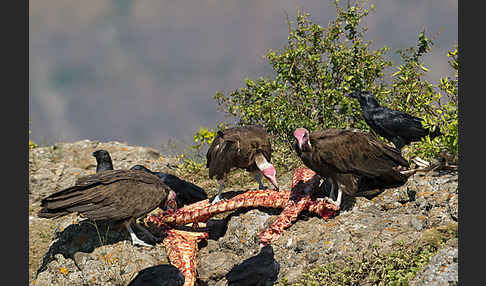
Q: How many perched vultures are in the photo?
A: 3